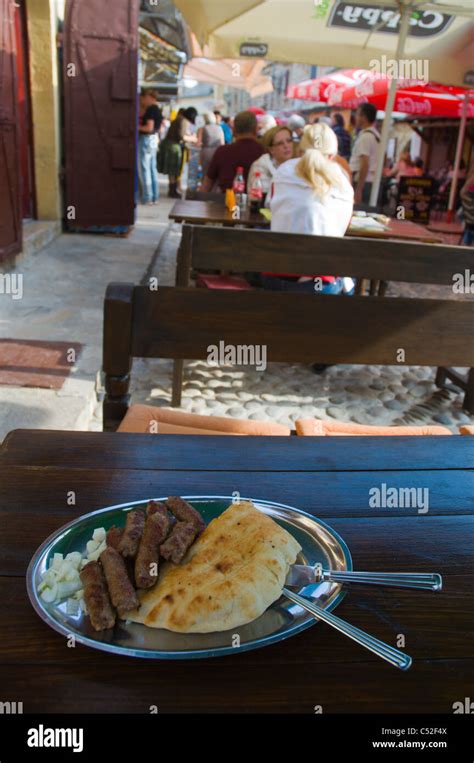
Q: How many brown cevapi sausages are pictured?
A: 8